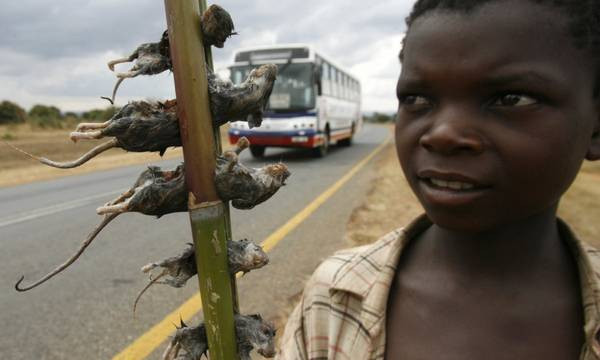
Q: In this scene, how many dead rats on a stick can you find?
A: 5